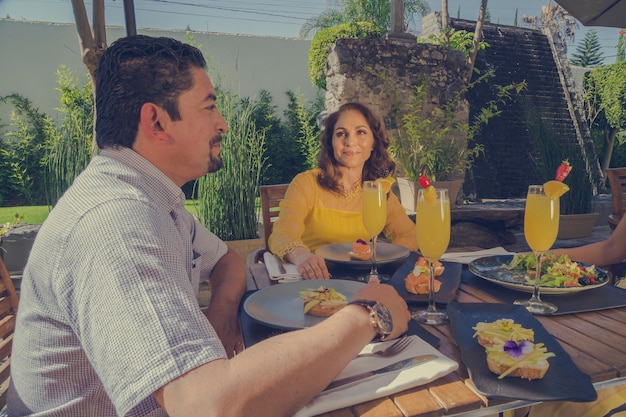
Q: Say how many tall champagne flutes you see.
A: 3